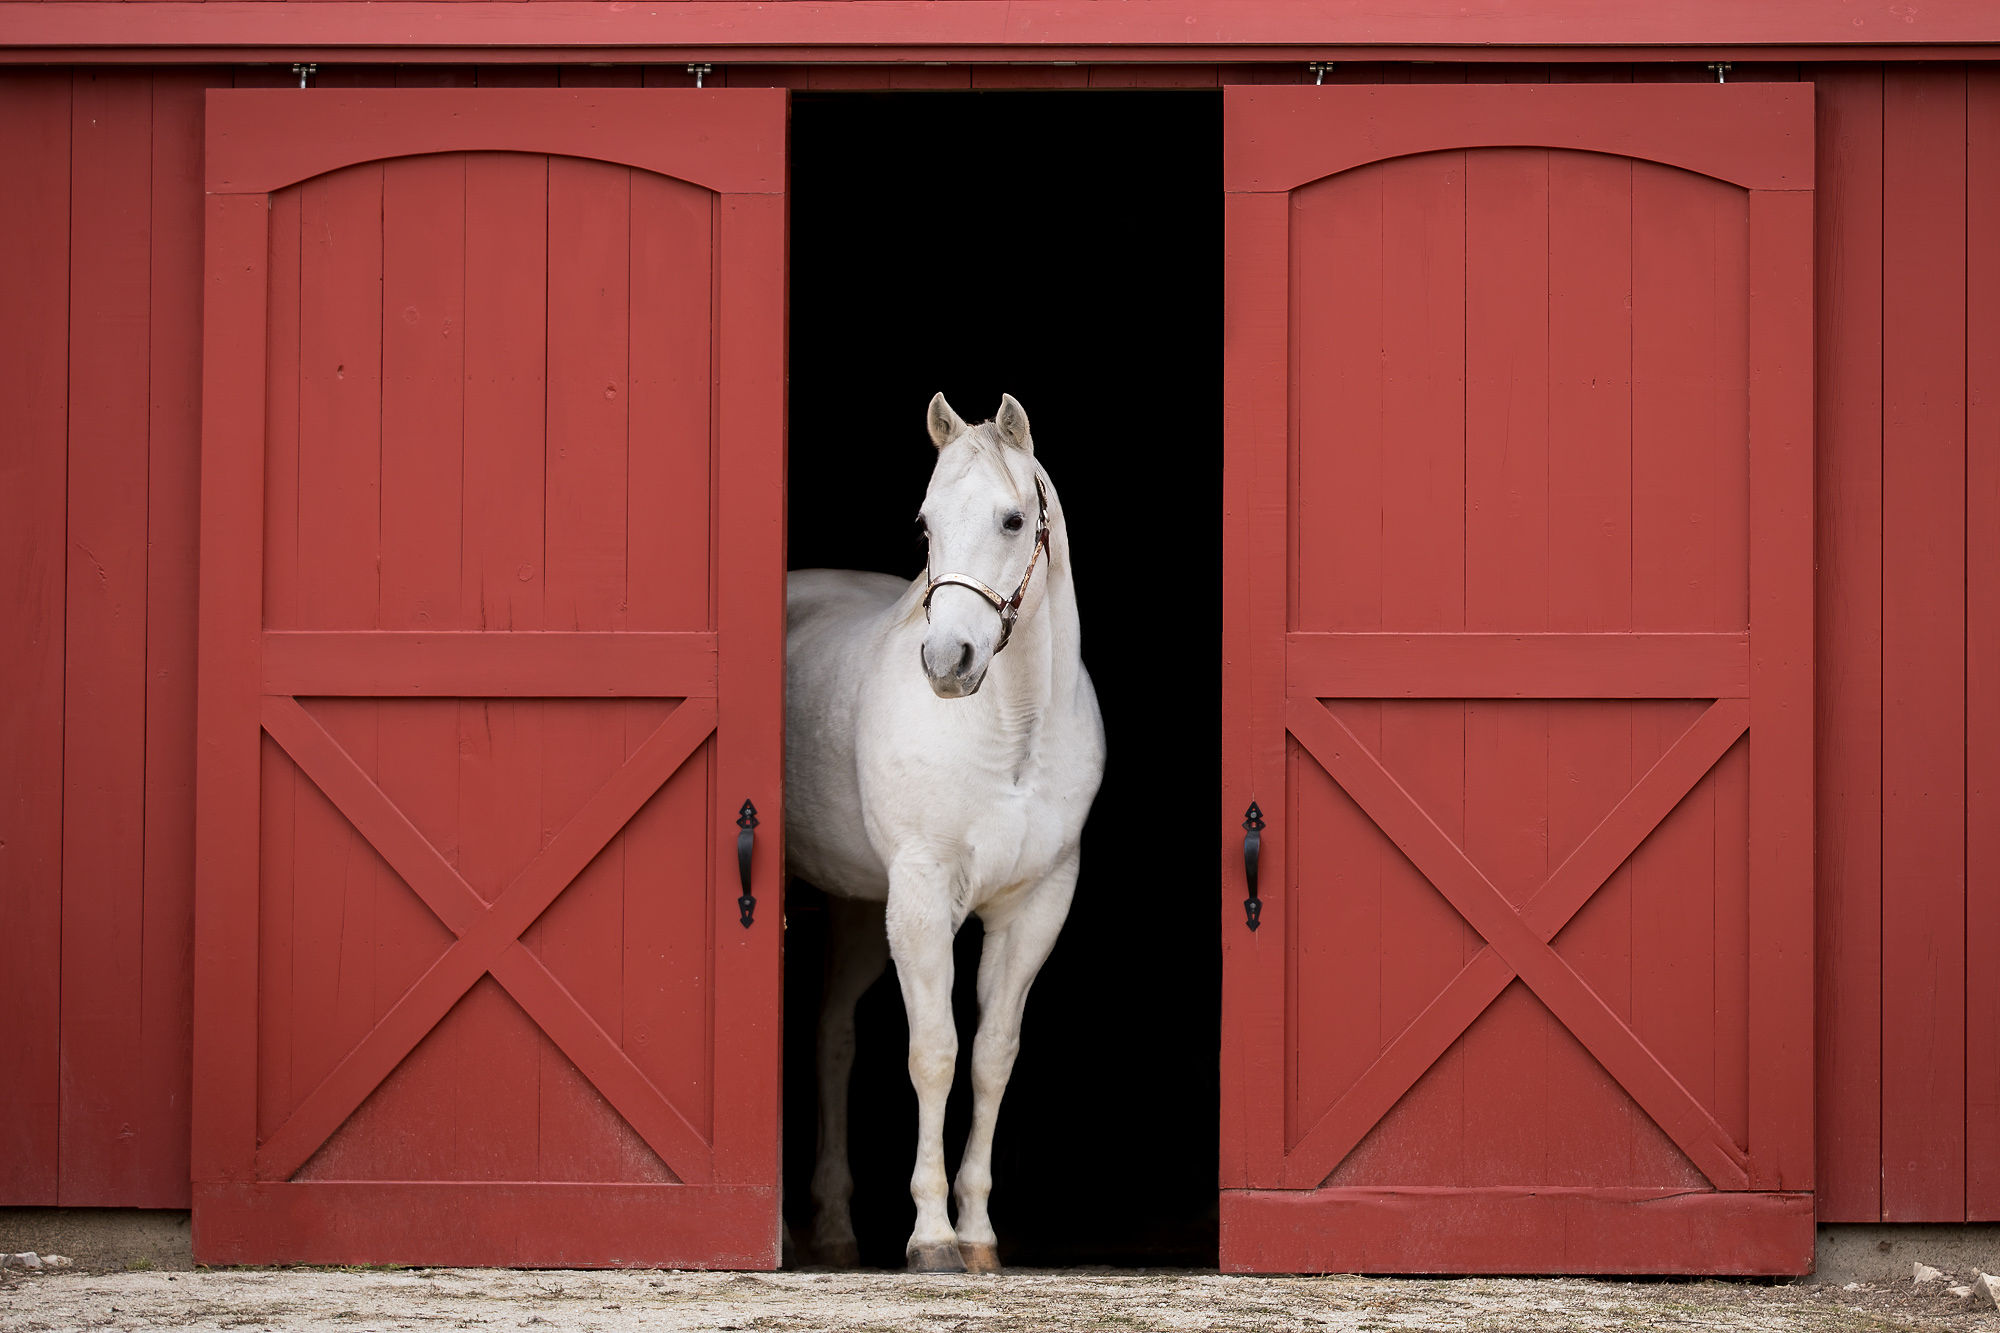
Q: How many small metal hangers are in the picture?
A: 4